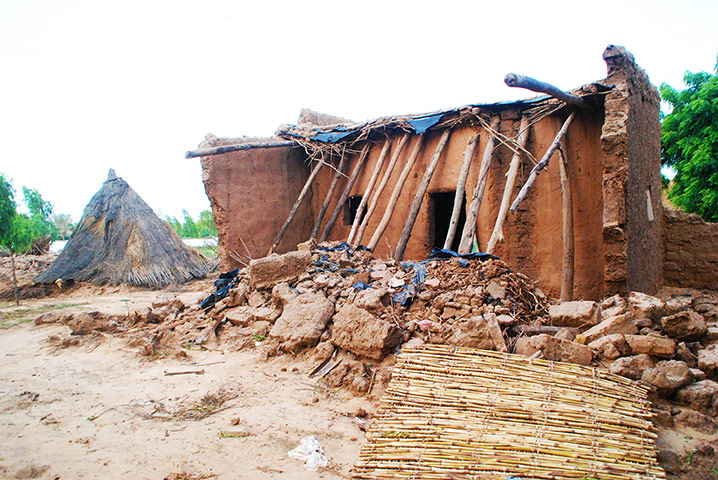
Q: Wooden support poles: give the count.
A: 12